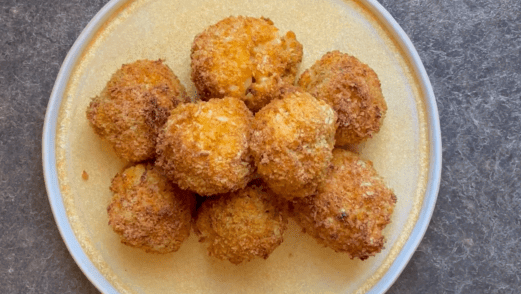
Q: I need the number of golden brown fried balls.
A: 8